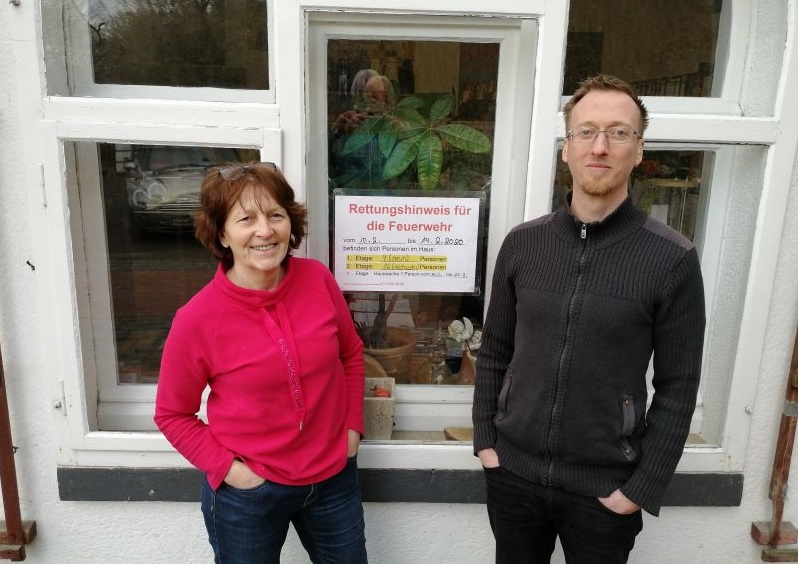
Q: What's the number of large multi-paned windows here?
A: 1